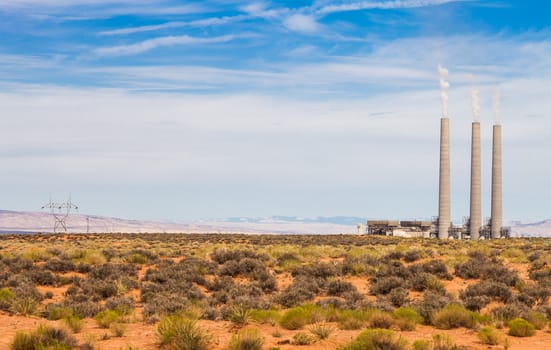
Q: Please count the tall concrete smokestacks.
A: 3